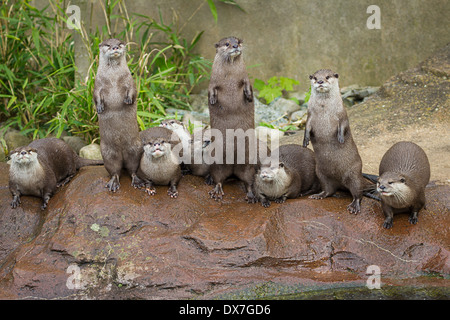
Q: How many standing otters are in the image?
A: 3